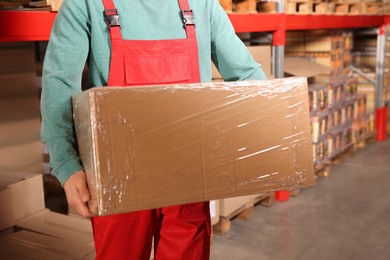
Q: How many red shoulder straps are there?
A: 2